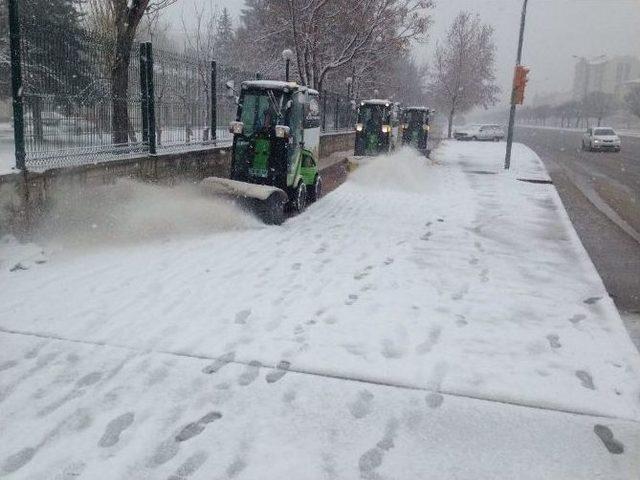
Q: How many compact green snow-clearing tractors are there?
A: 3